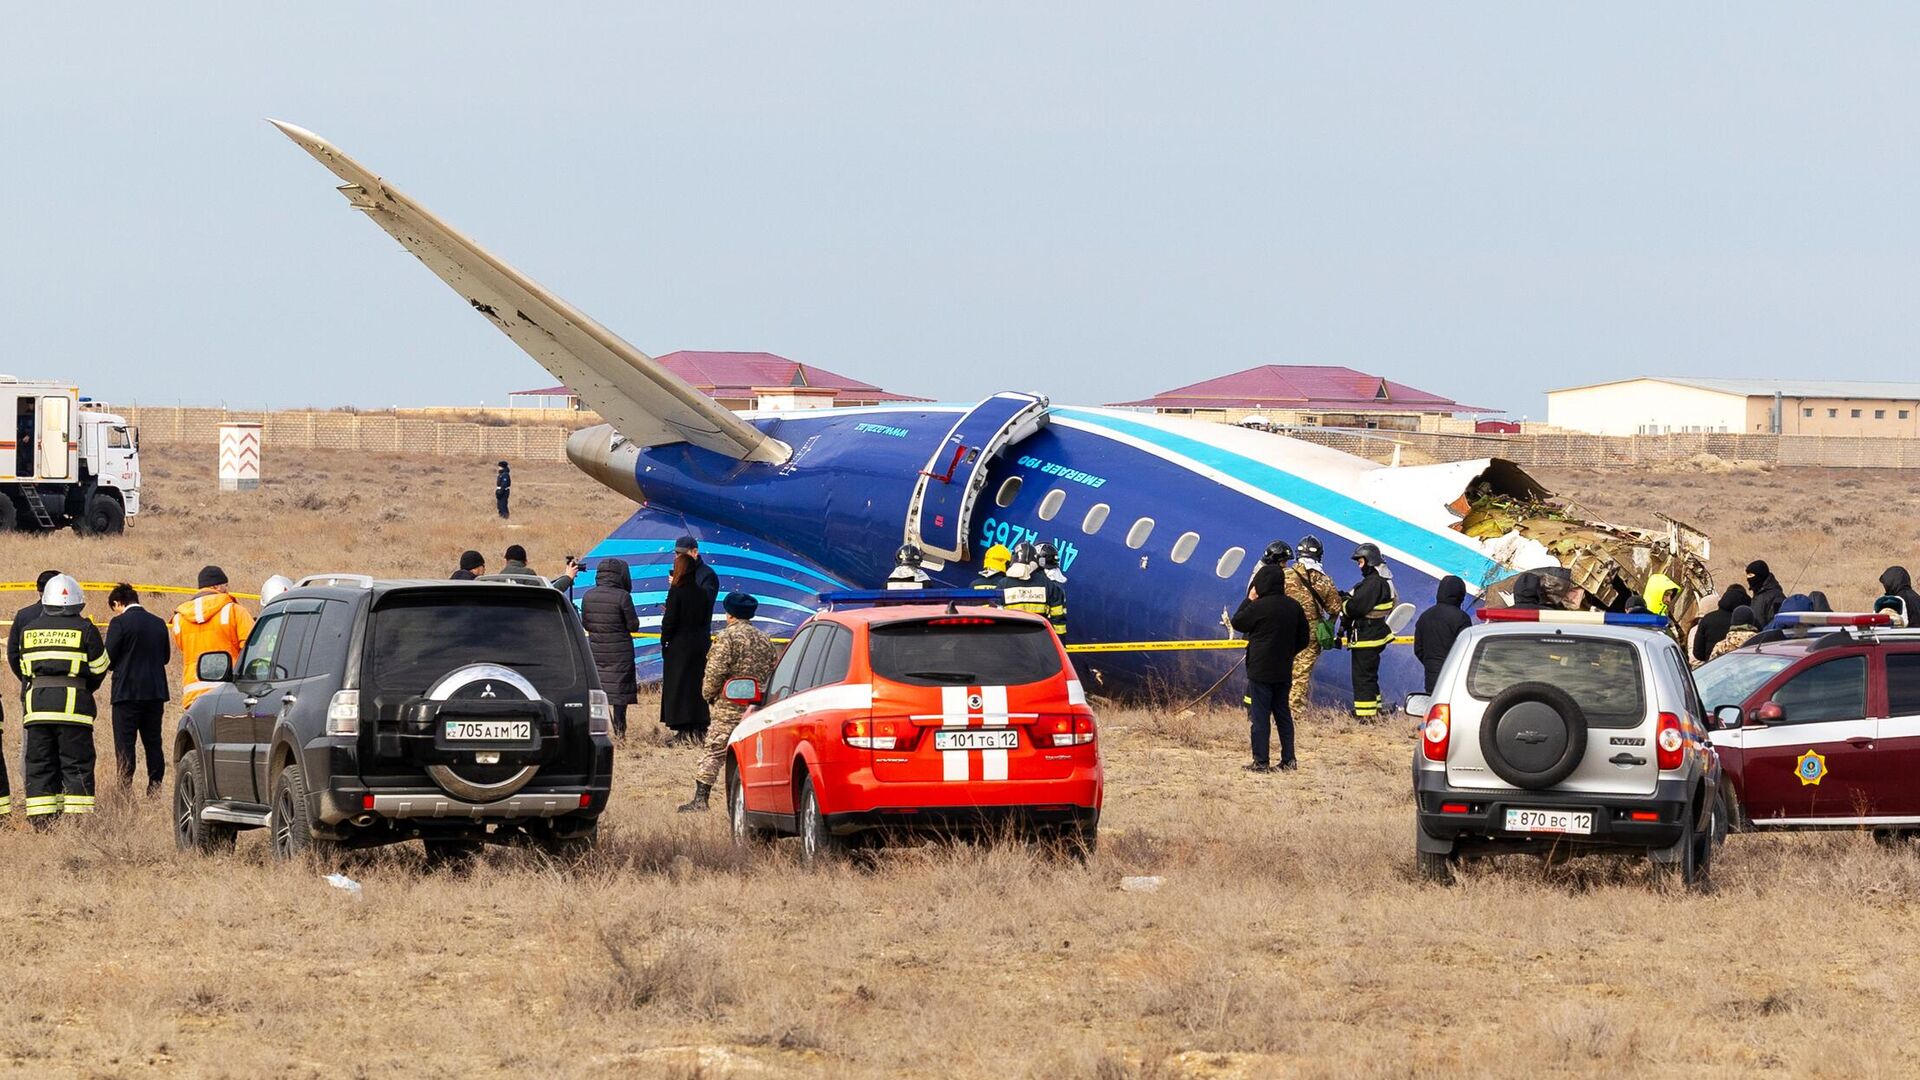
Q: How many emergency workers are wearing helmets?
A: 9